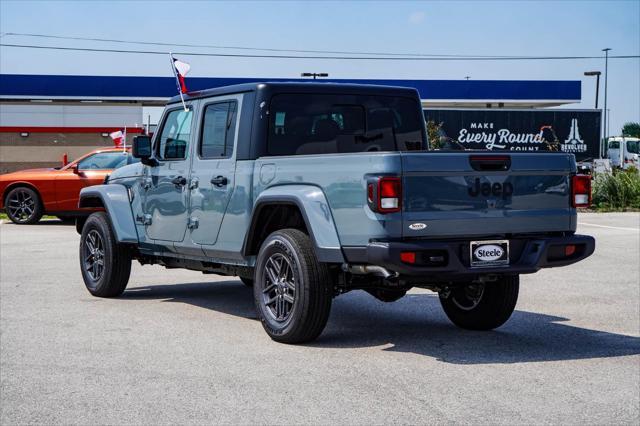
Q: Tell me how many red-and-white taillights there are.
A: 2